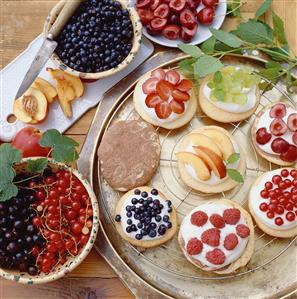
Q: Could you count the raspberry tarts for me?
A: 1